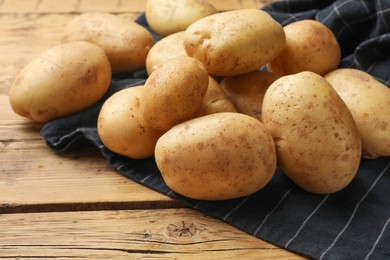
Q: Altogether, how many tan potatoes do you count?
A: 13